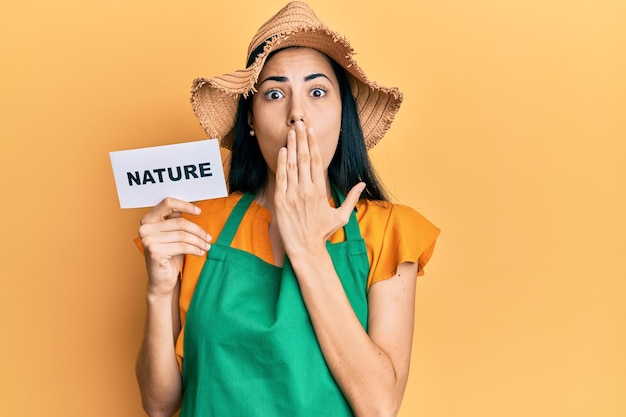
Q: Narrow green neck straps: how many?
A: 2